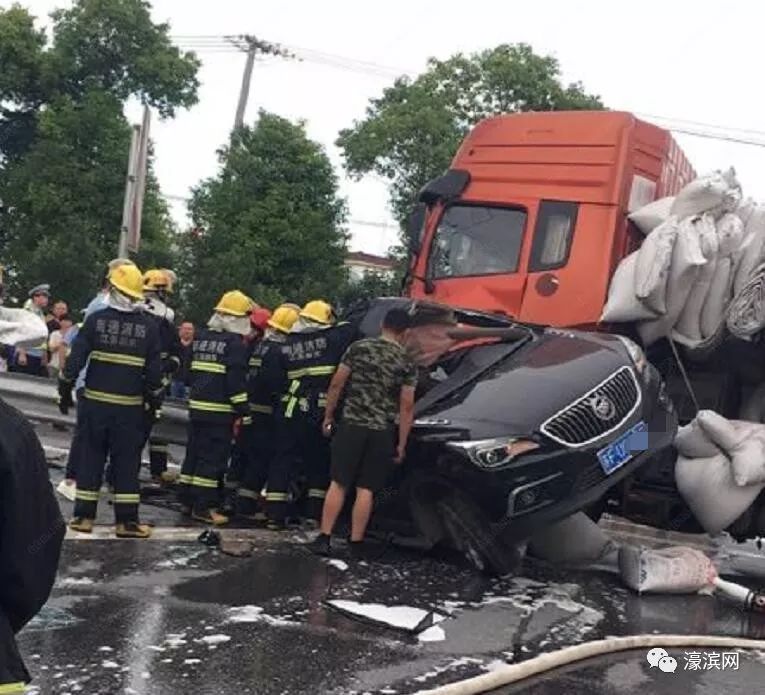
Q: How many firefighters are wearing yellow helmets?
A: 5